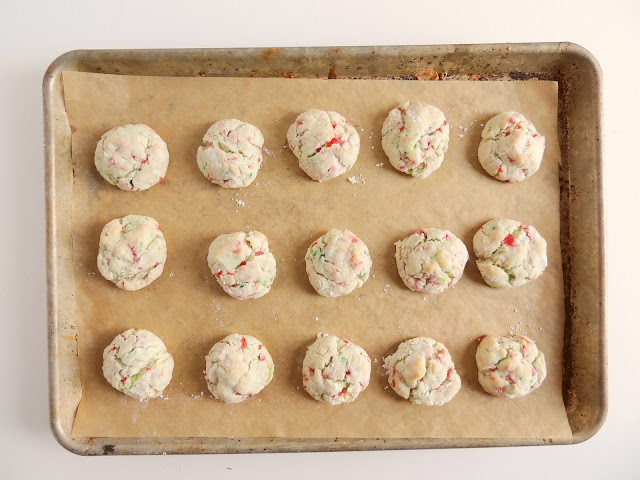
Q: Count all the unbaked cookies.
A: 15